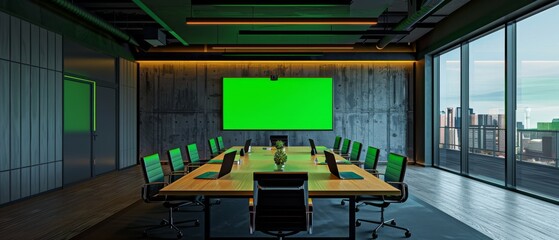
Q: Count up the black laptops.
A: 4